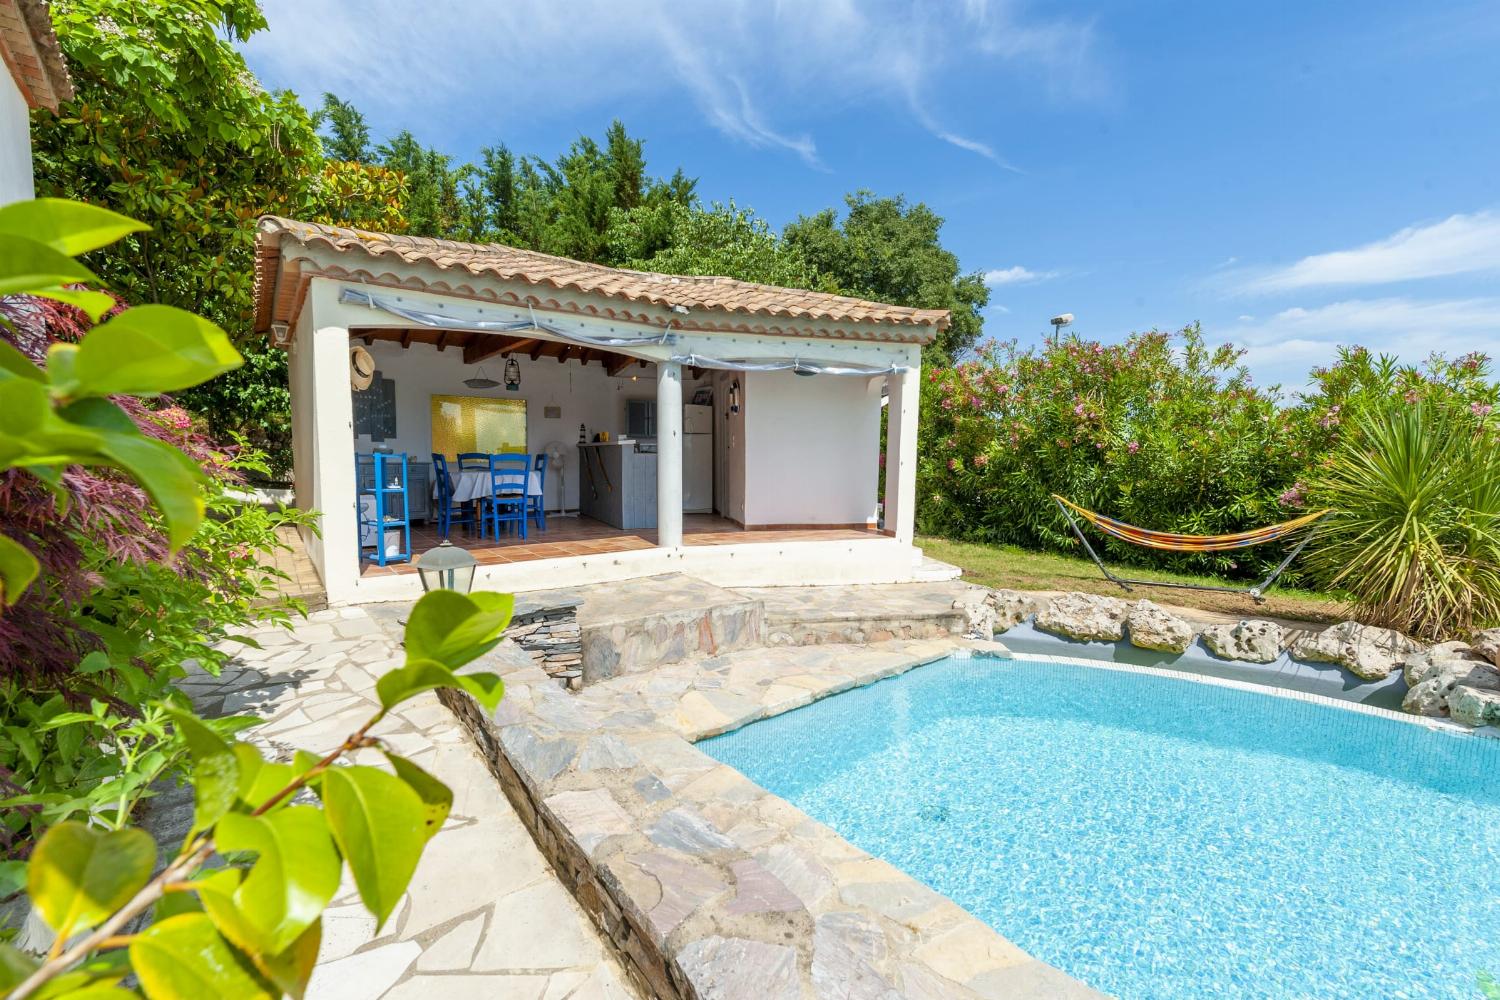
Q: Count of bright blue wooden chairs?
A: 4